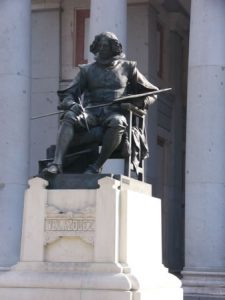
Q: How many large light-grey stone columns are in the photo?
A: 3